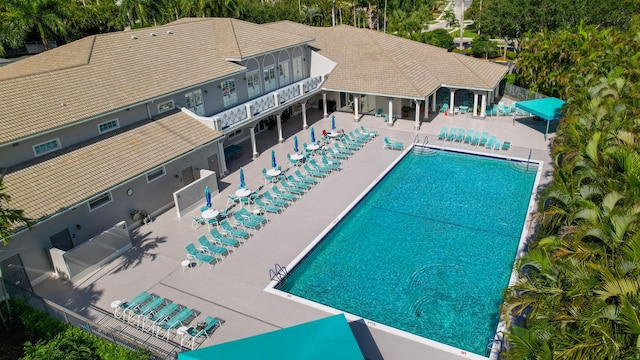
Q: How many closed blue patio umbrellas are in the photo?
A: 6